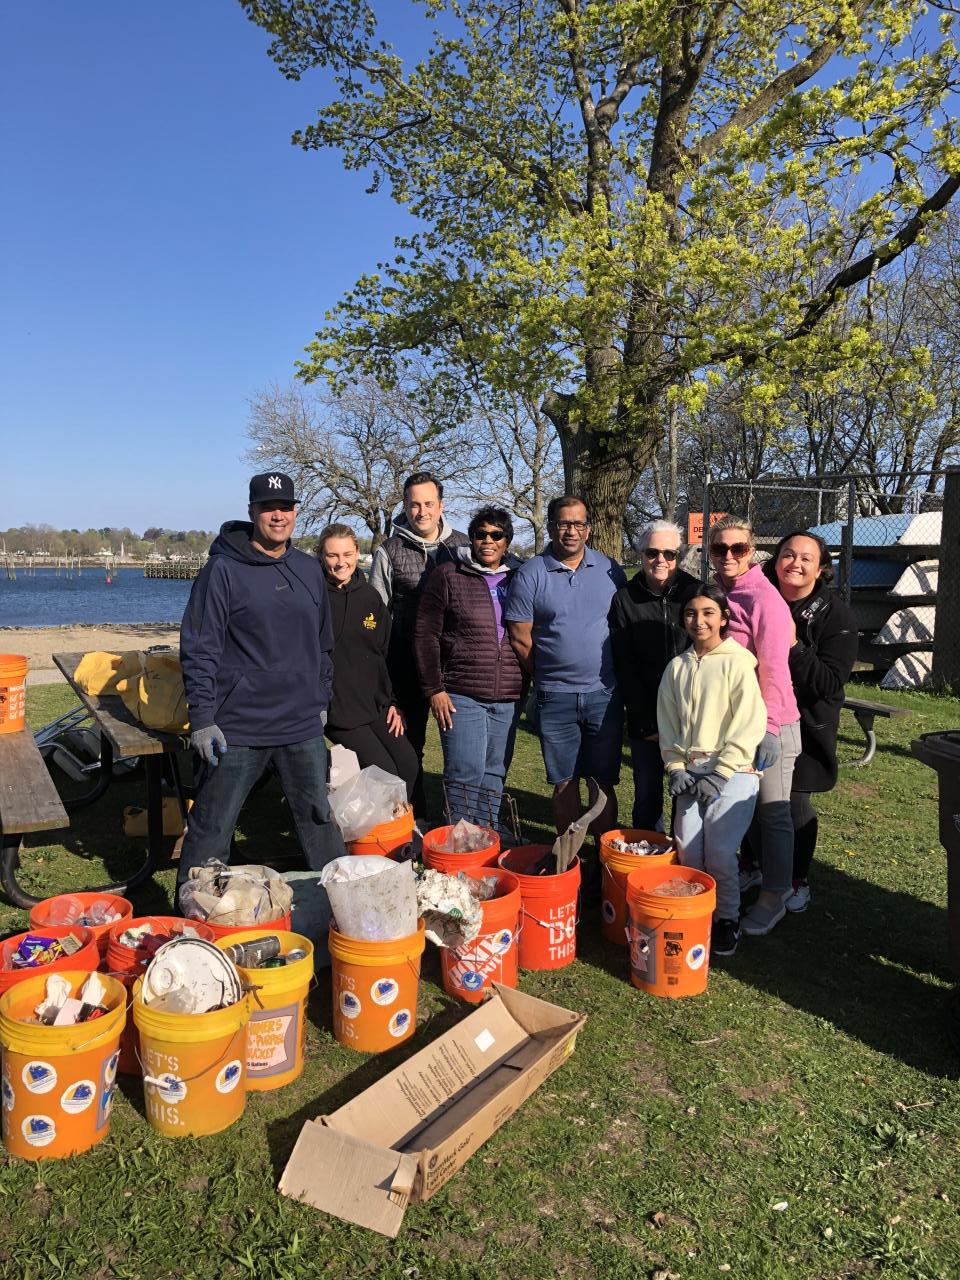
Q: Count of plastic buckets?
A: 15